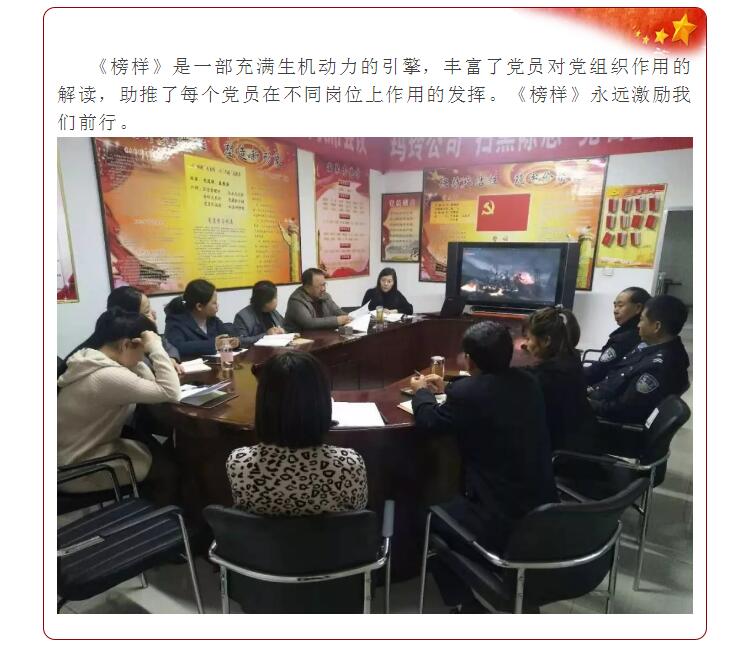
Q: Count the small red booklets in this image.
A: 11